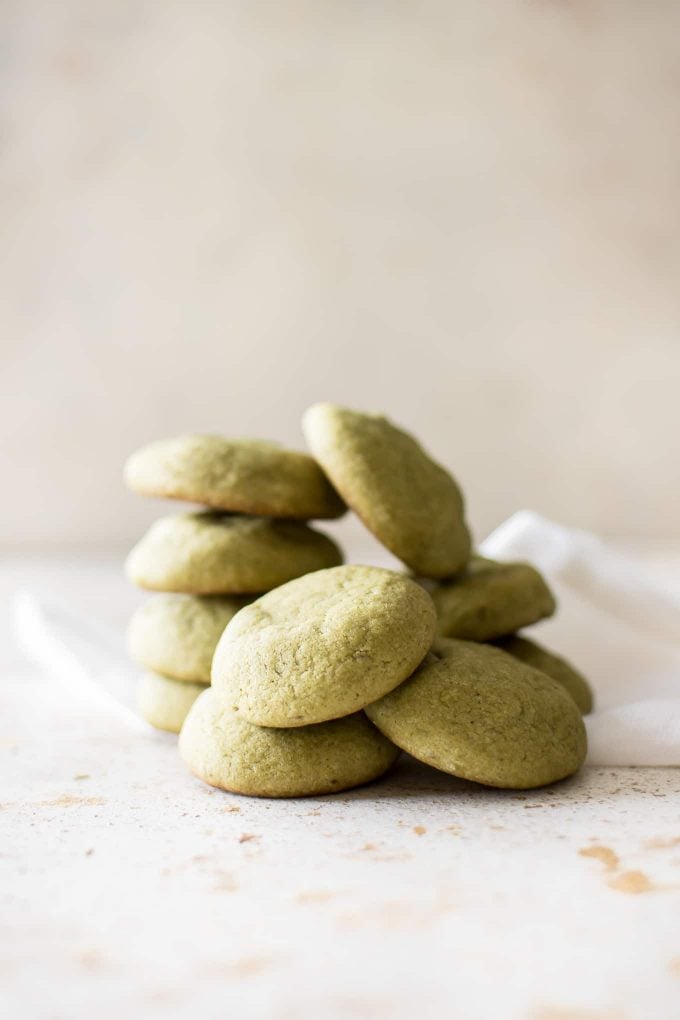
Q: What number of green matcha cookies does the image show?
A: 10